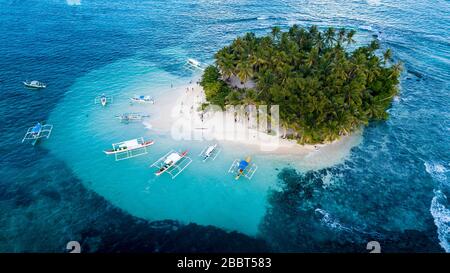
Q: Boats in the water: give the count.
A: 10